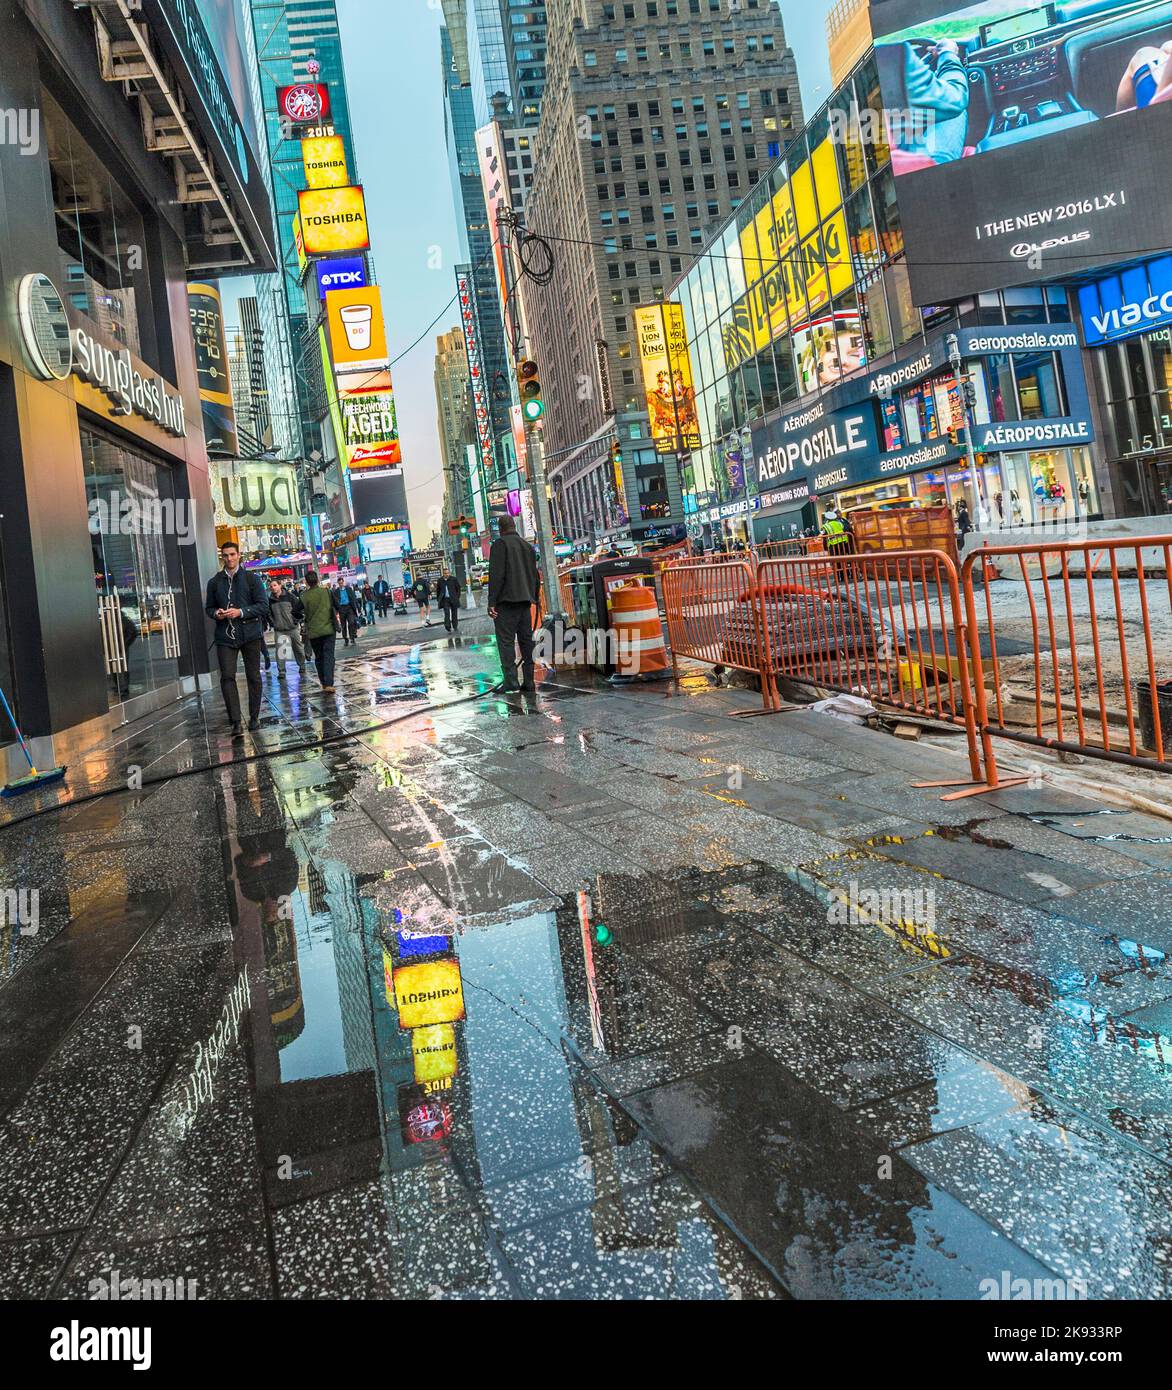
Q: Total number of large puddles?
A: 1